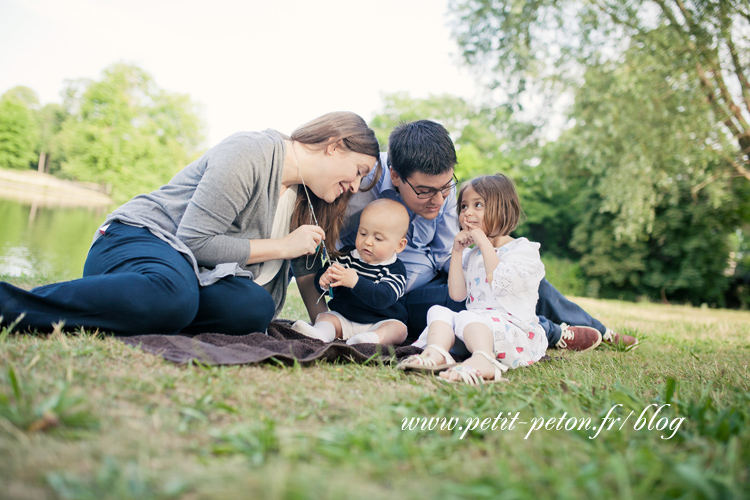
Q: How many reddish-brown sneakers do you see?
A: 2